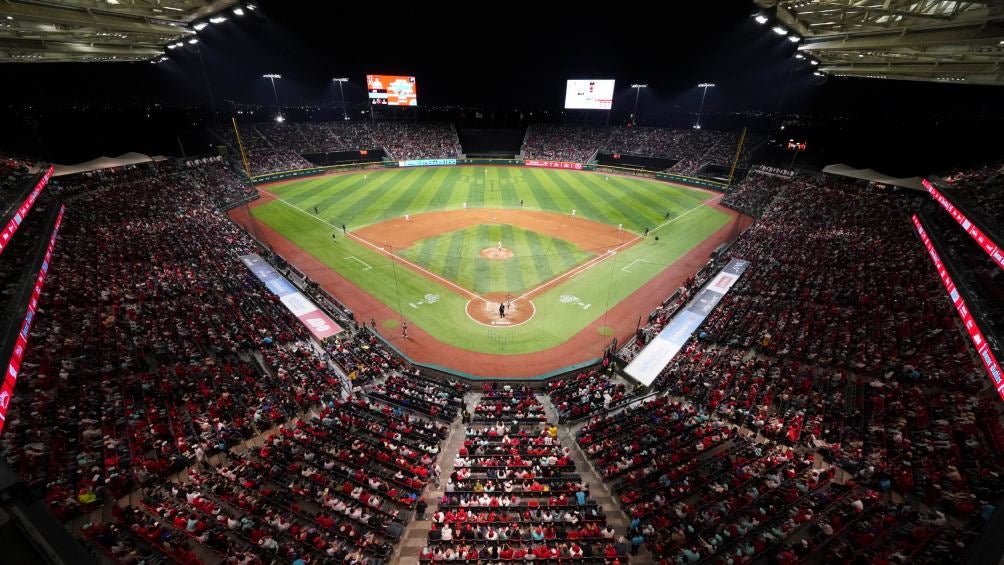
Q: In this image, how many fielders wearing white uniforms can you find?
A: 8